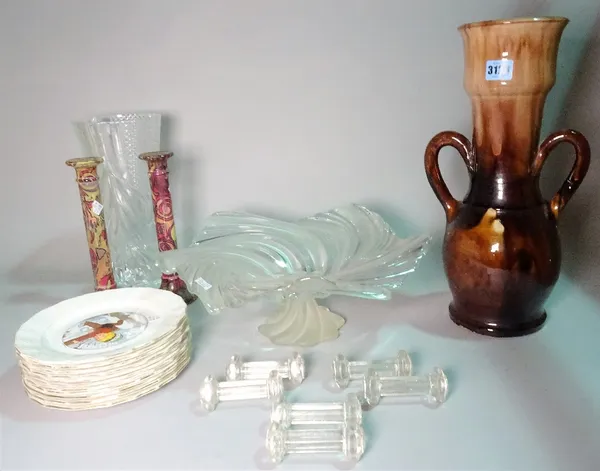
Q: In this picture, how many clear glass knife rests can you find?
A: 6